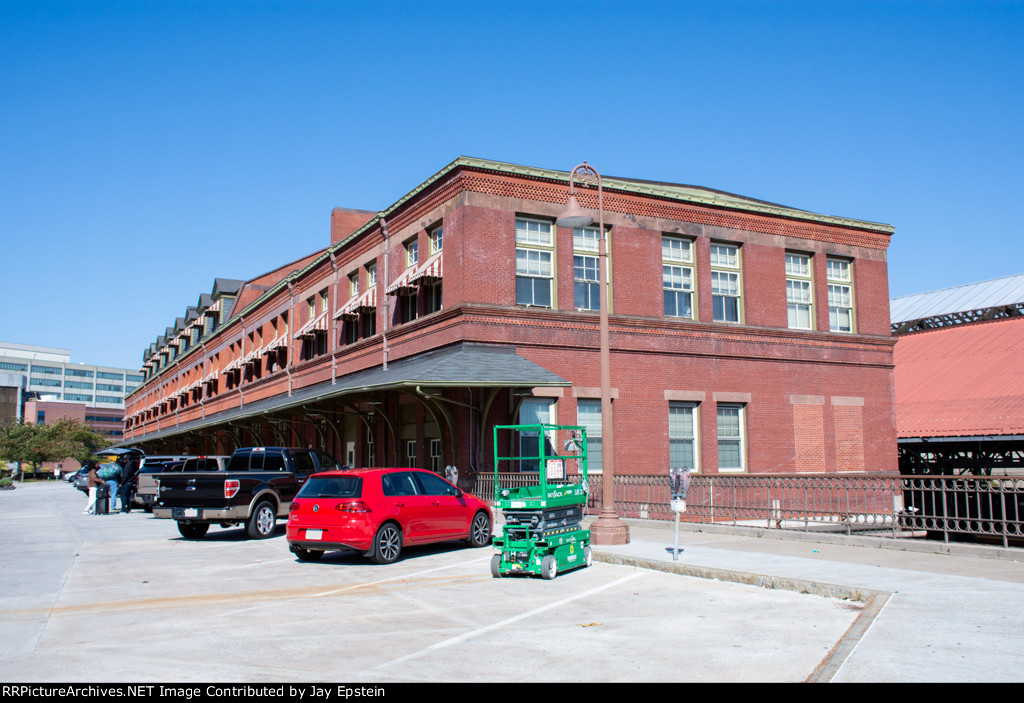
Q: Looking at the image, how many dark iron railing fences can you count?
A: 1